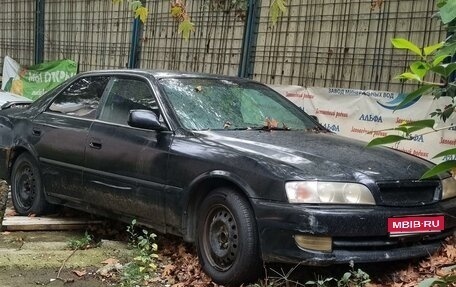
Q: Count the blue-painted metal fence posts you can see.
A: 3